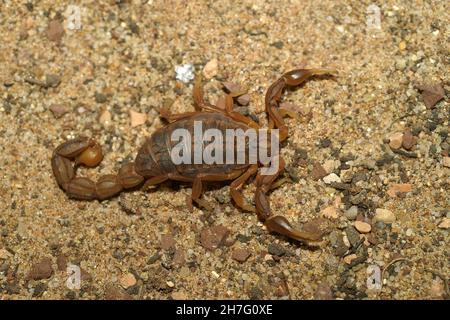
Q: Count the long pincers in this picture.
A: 2